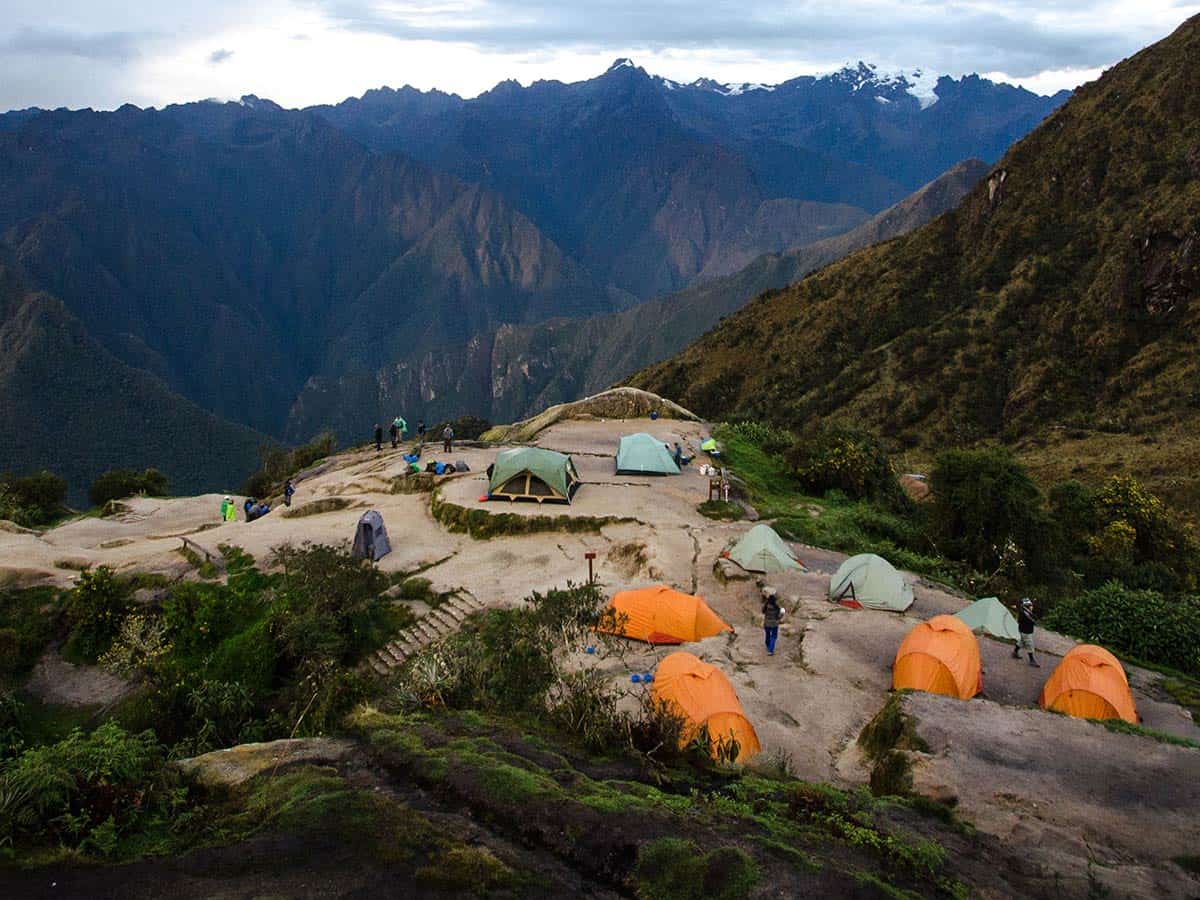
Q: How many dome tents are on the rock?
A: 9